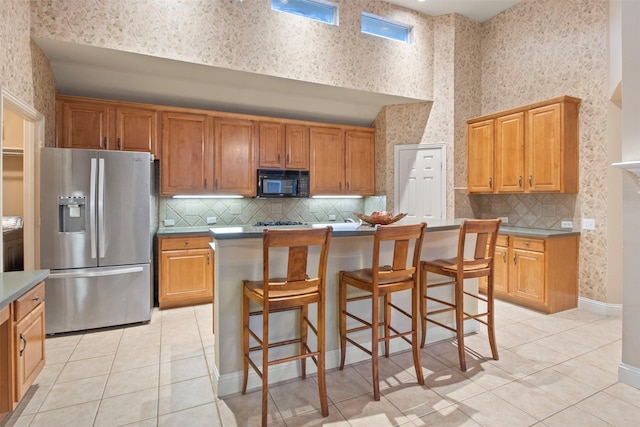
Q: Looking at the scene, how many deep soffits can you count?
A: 1